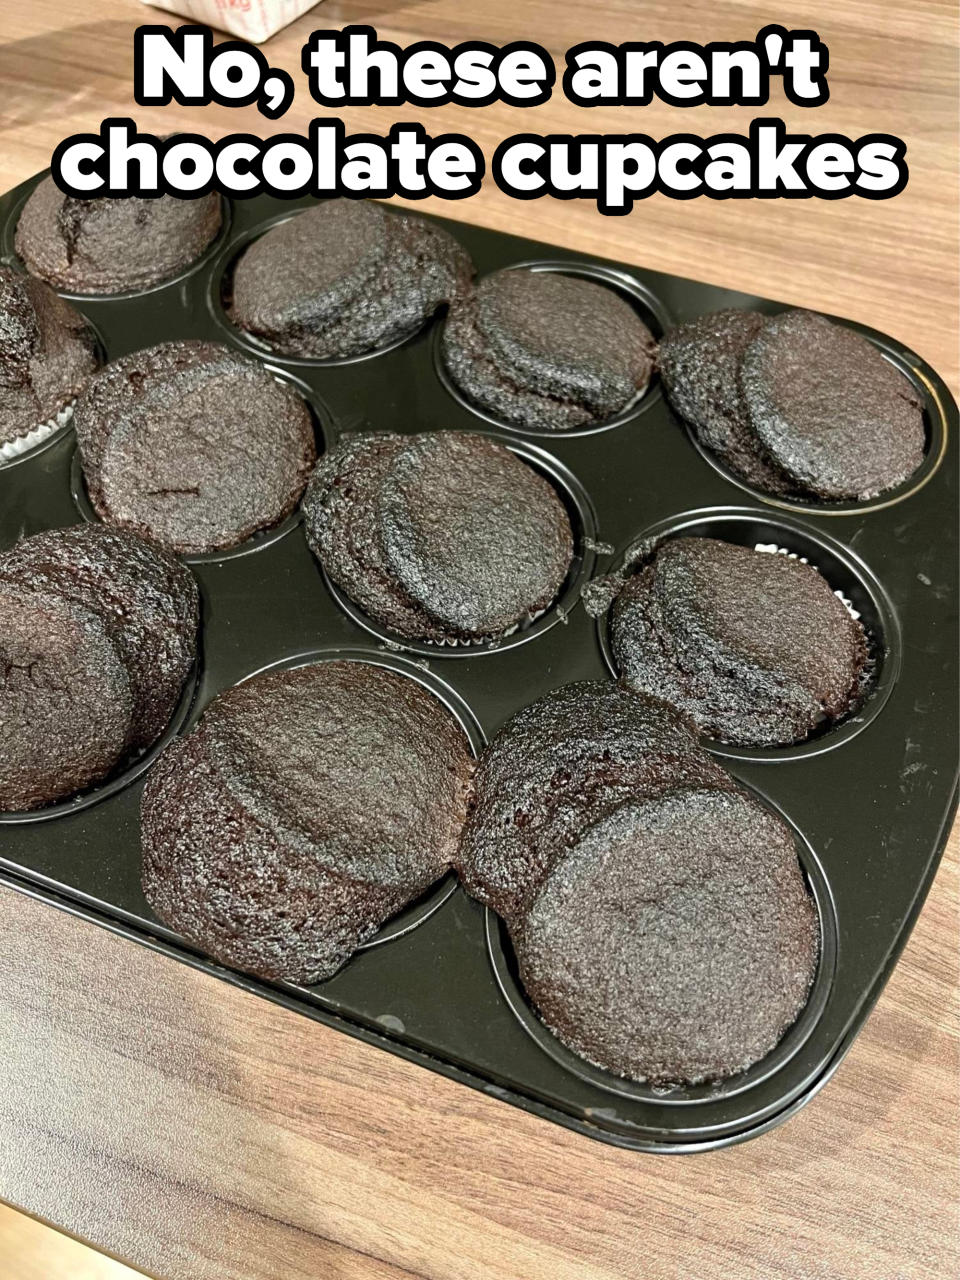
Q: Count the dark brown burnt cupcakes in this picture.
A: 11